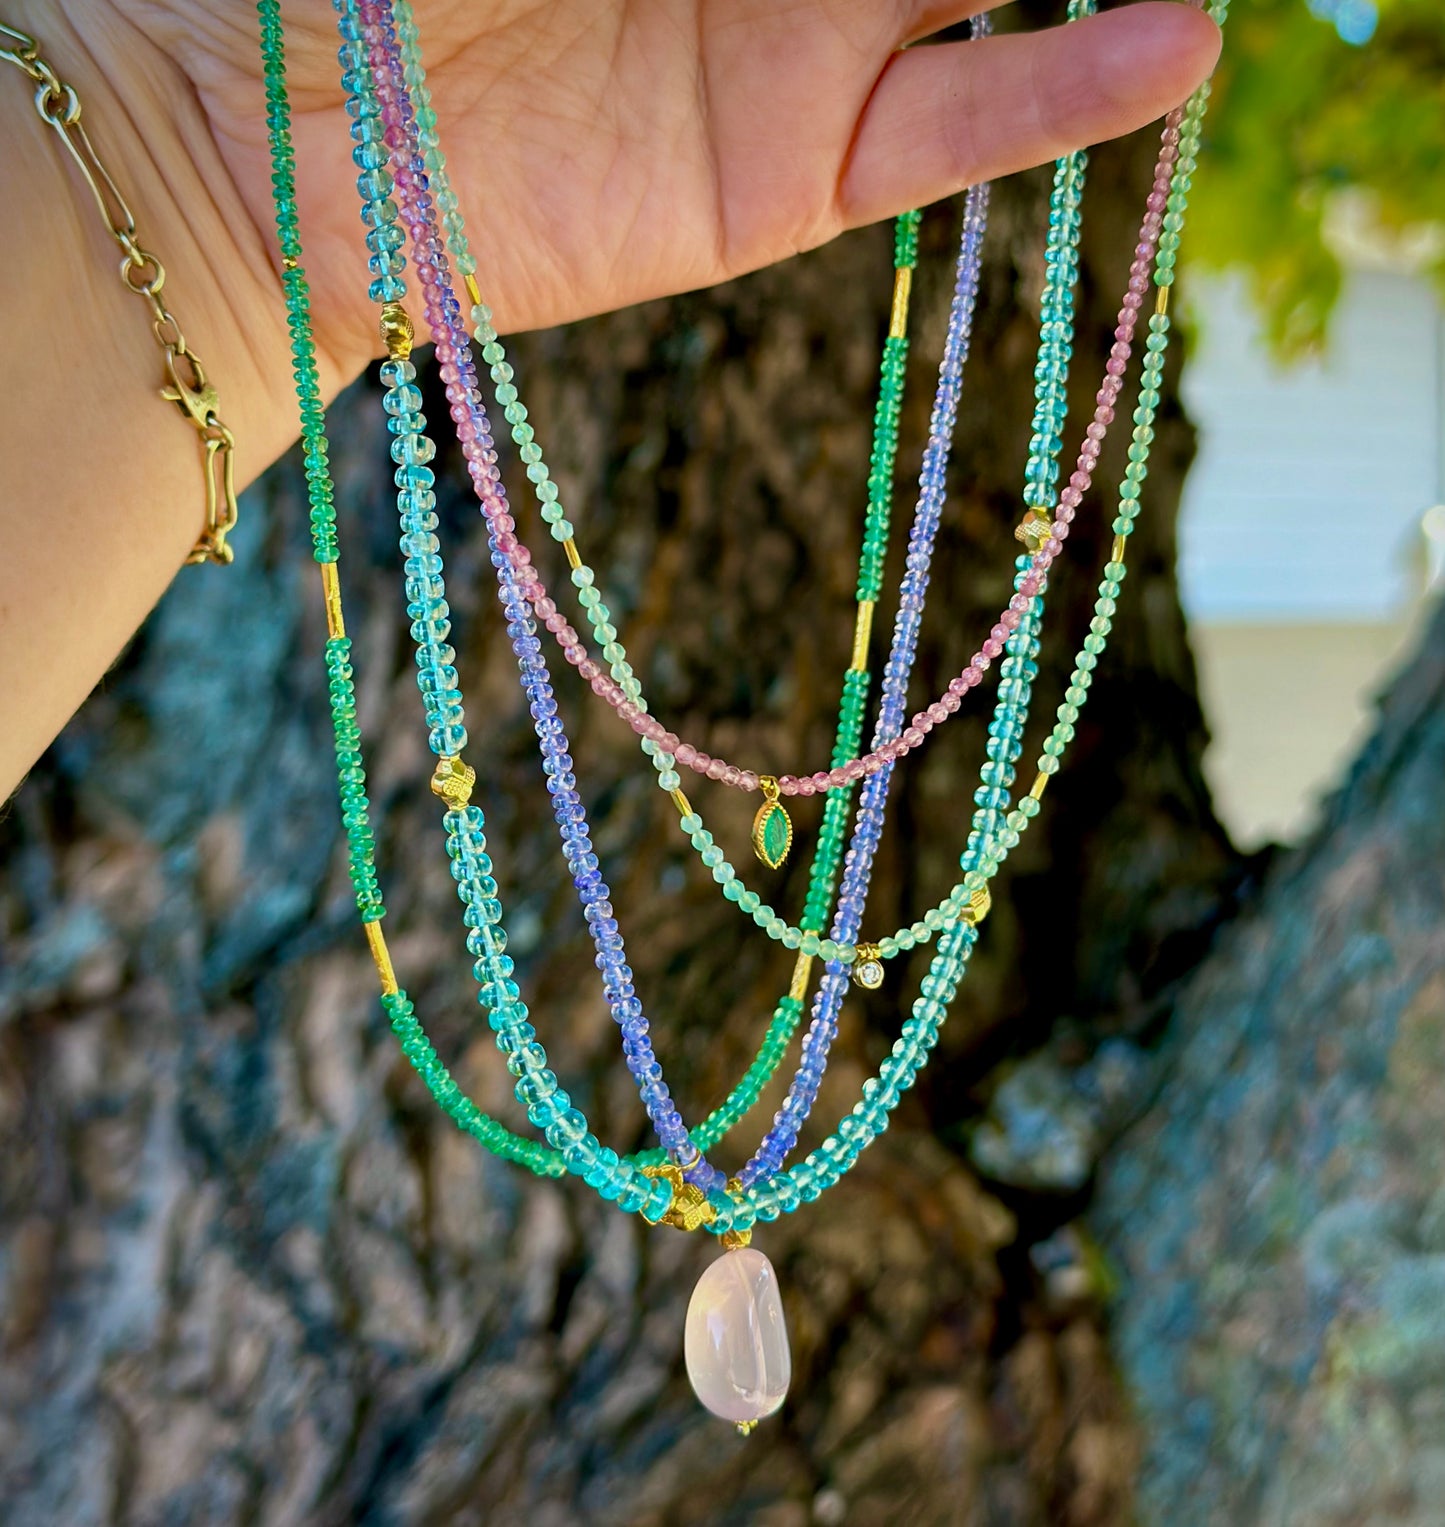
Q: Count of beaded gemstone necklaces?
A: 5